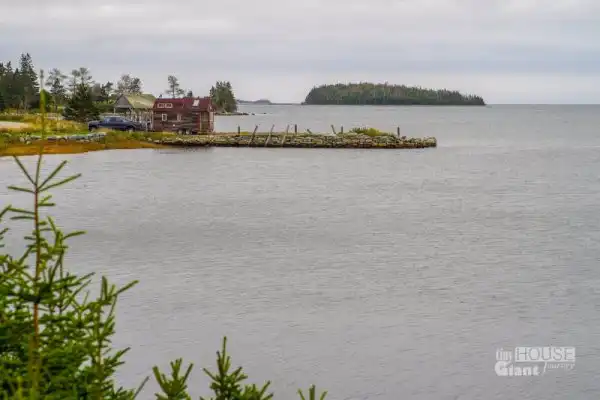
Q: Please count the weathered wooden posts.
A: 9